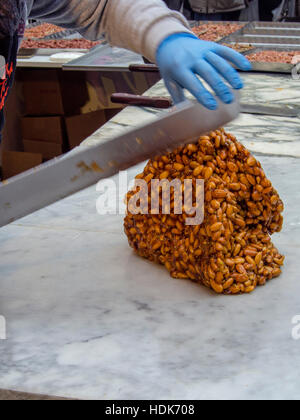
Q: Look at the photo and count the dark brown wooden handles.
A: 2